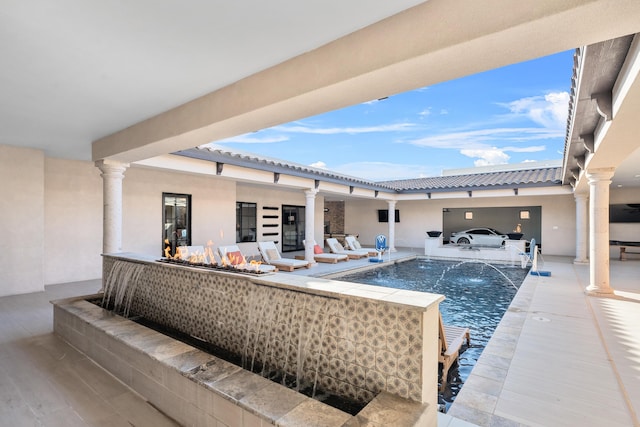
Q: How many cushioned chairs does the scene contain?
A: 6